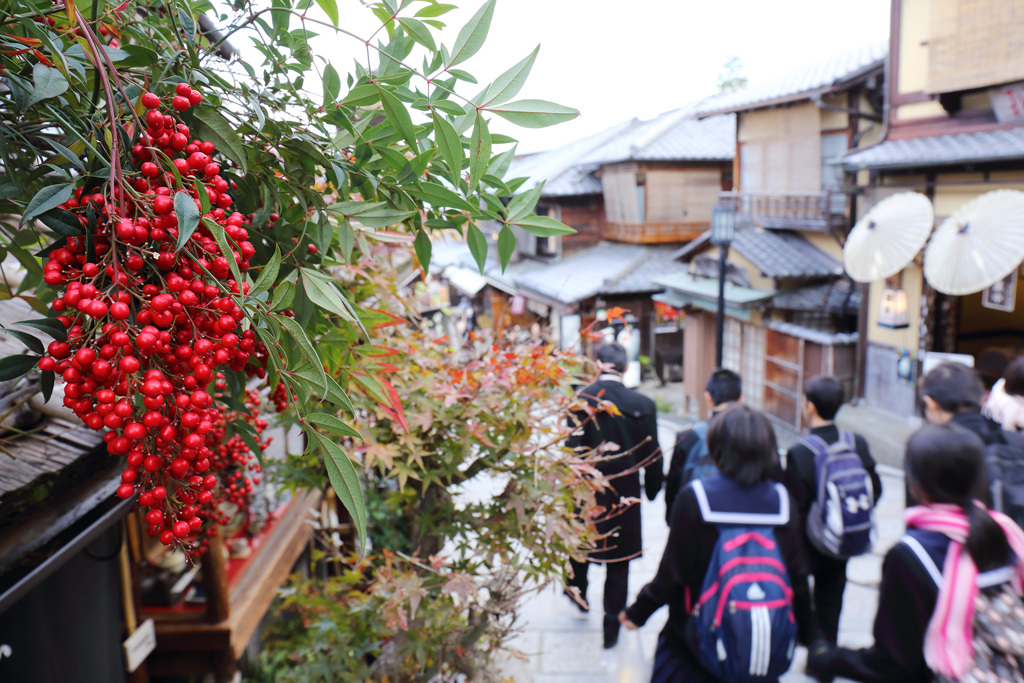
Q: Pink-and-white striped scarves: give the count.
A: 1